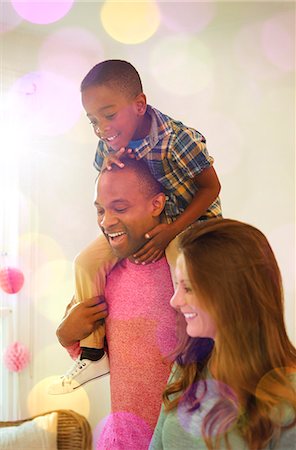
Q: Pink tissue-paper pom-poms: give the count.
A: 2